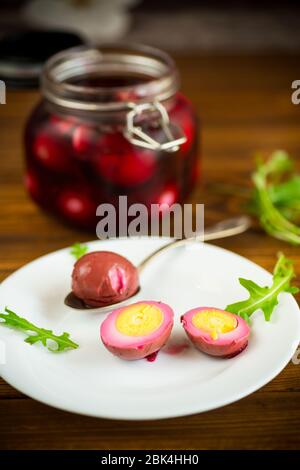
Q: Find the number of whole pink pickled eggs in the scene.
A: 1